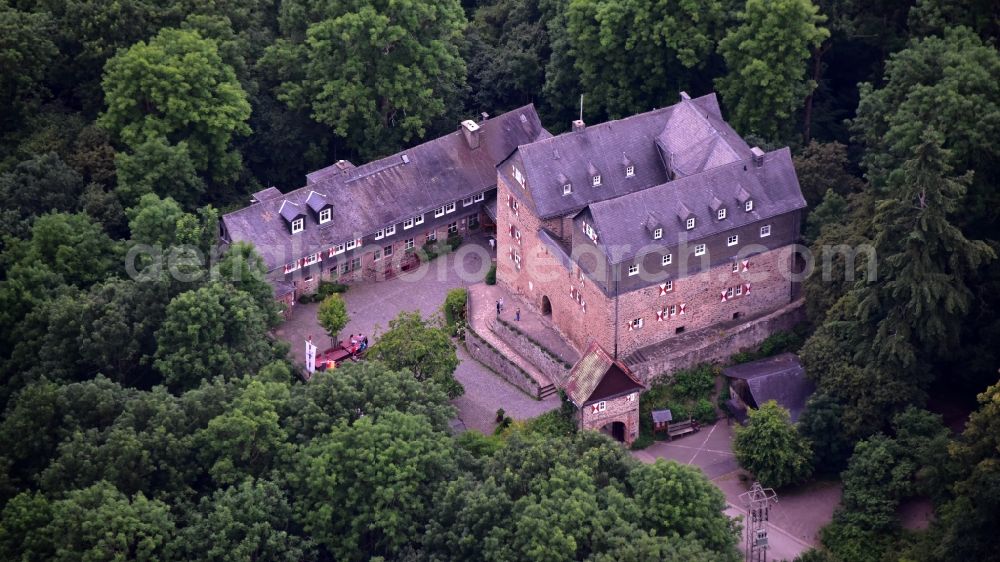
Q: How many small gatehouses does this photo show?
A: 1